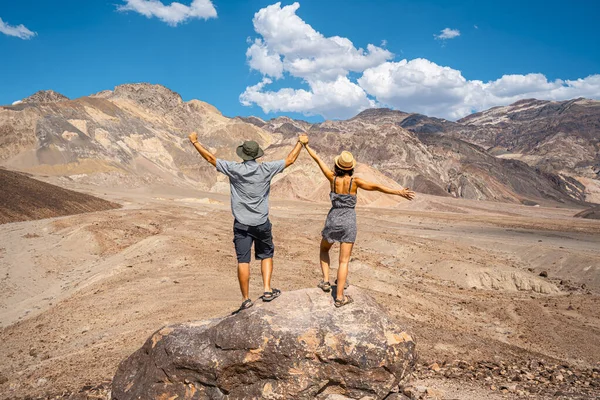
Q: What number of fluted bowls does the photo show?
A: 0